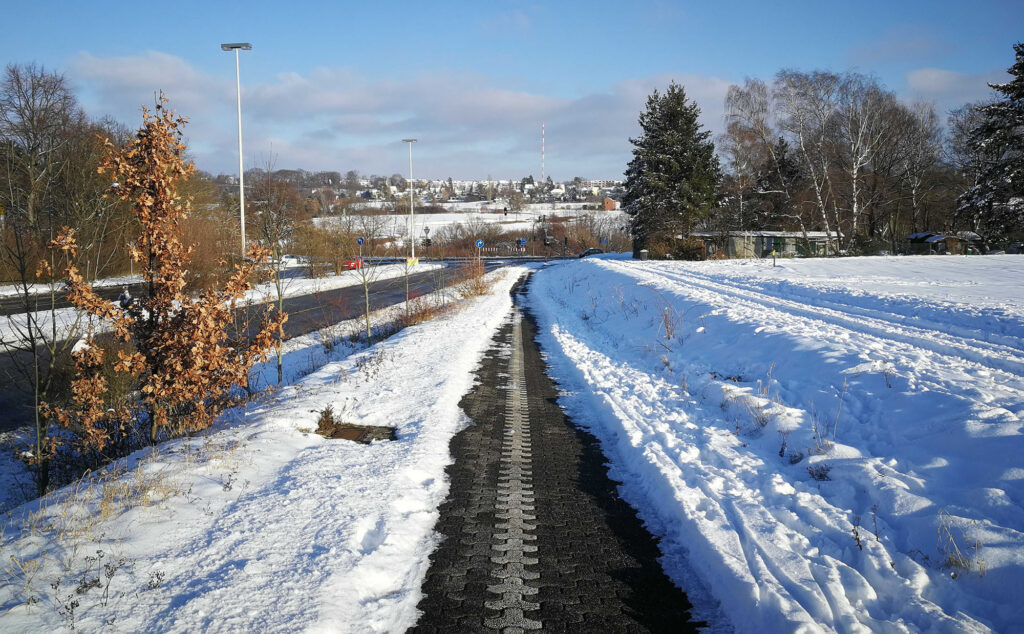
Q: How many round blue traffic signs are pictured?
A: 2